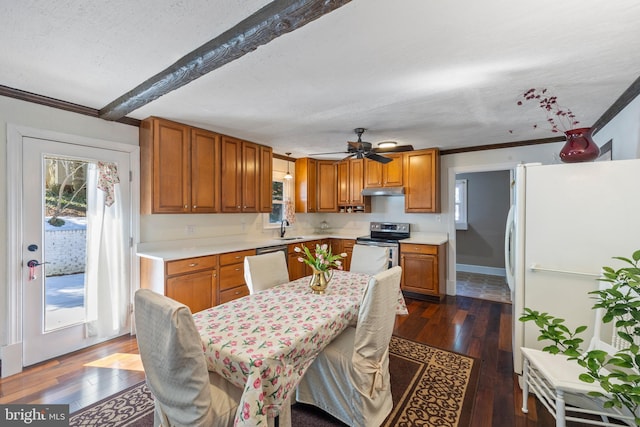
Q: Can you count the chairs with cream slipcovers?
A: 4